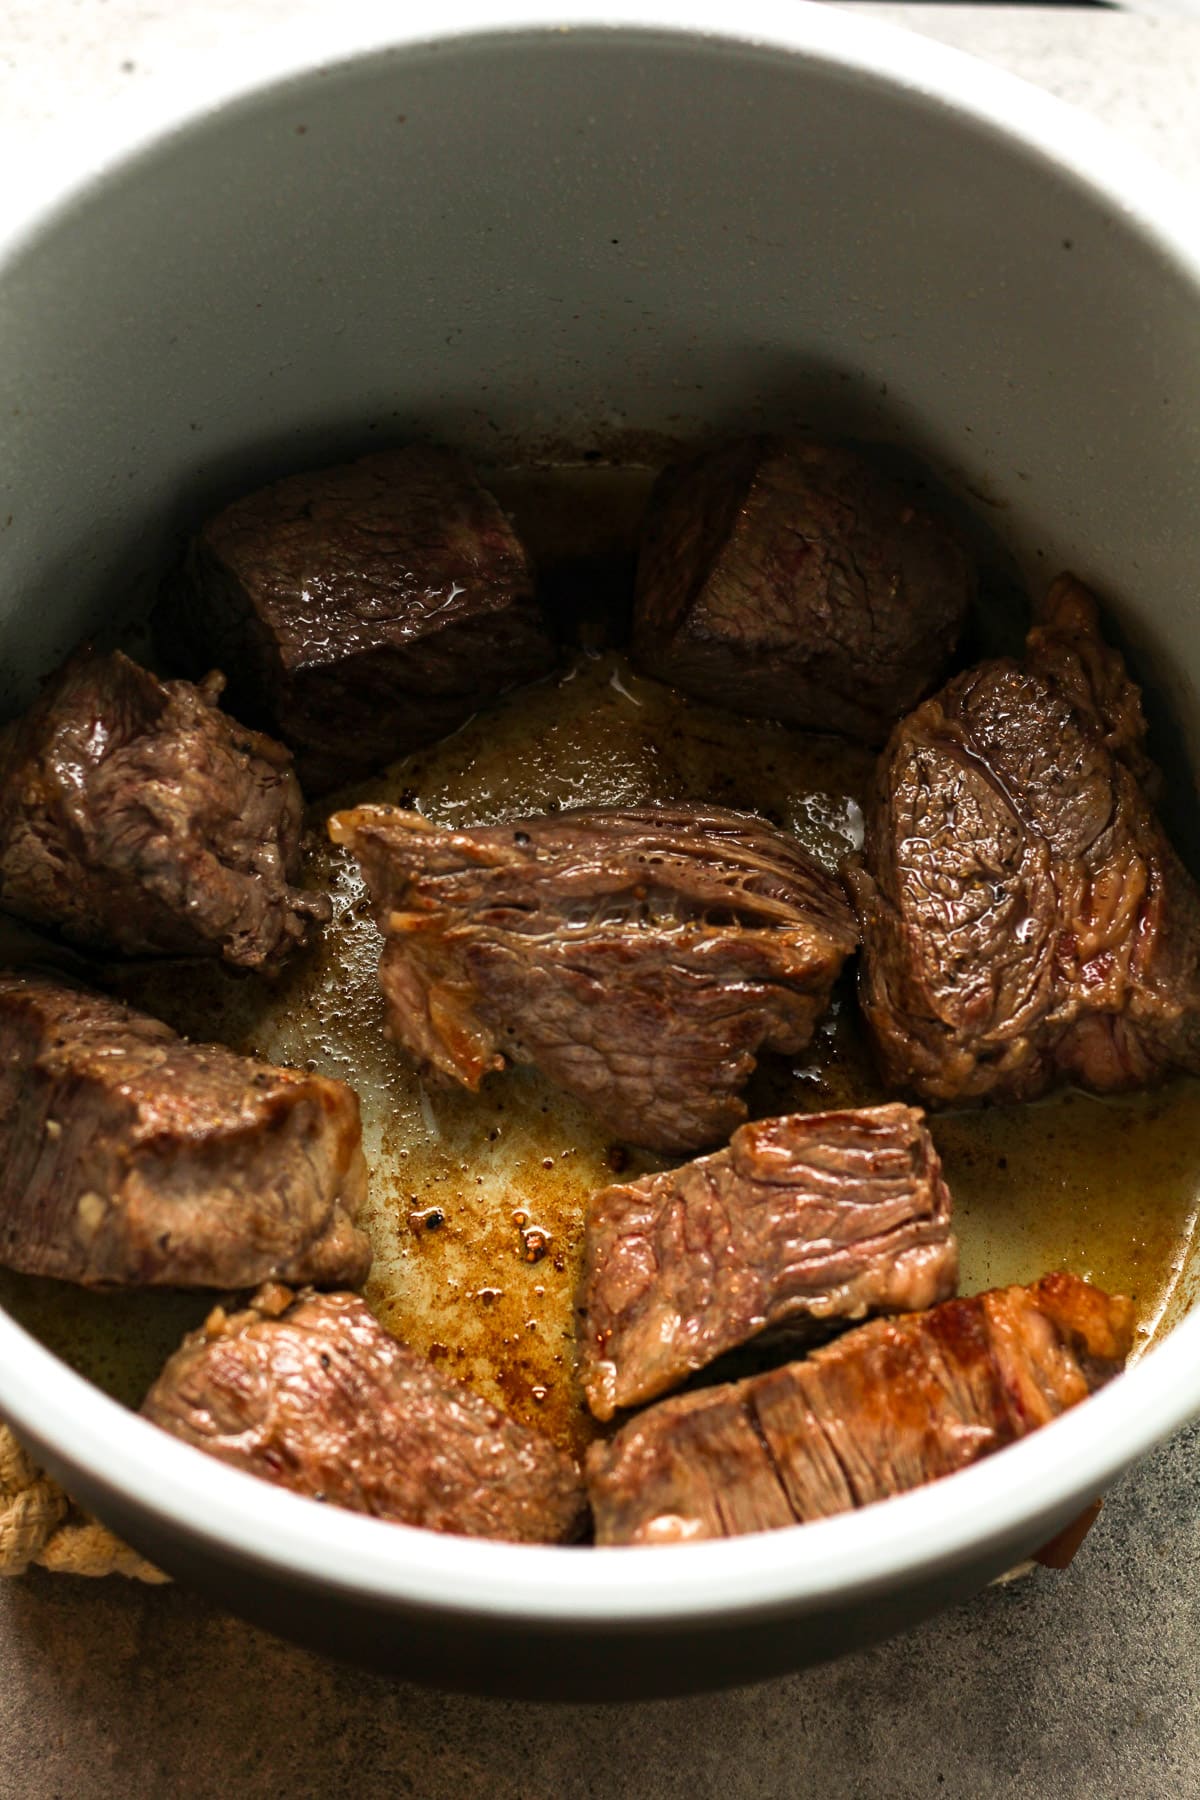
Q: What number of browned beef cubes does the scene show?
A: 9